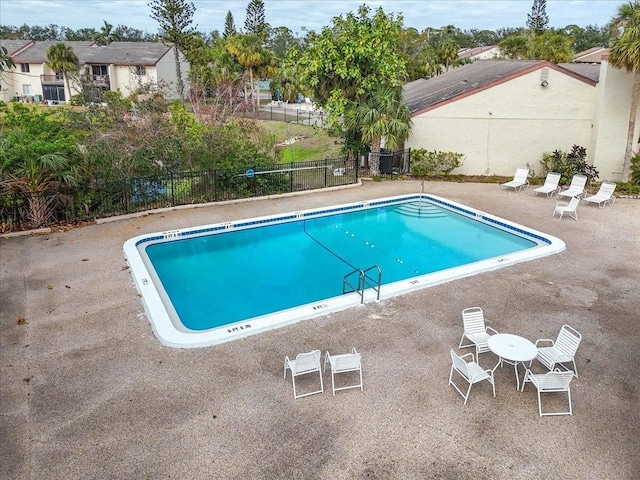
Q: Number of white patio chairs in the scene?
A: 11